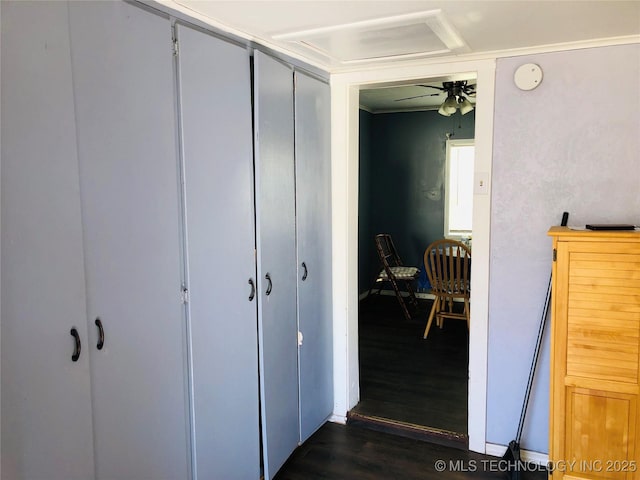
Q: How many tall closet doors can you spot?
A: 5